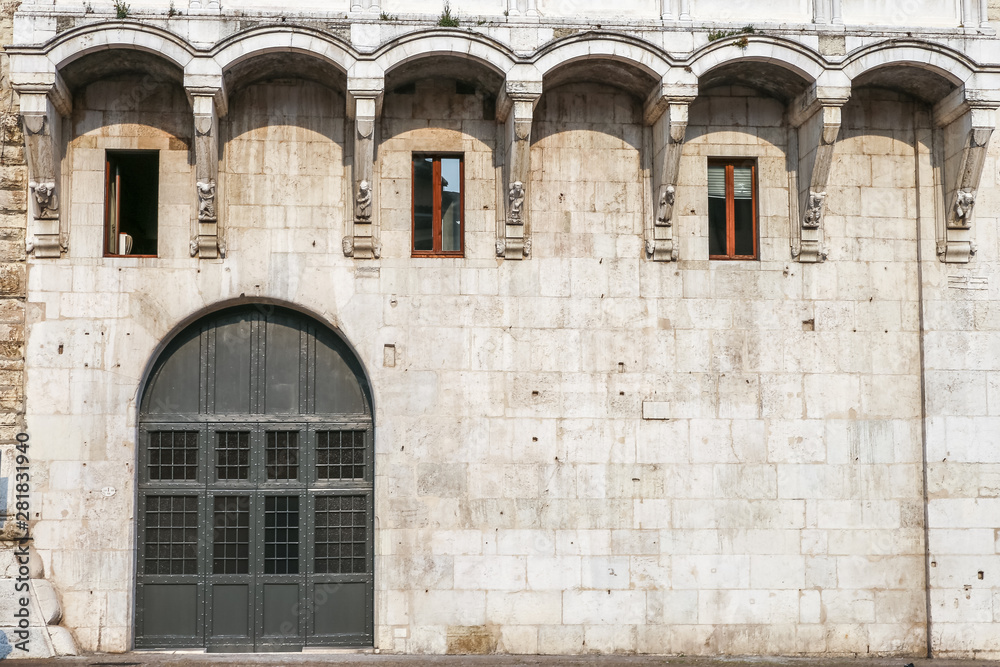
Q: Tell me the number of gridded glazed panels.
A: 8